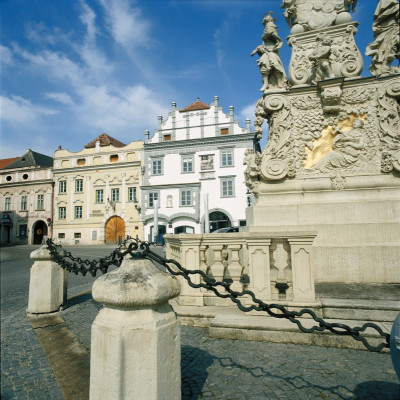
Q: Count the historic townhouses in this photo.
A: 3